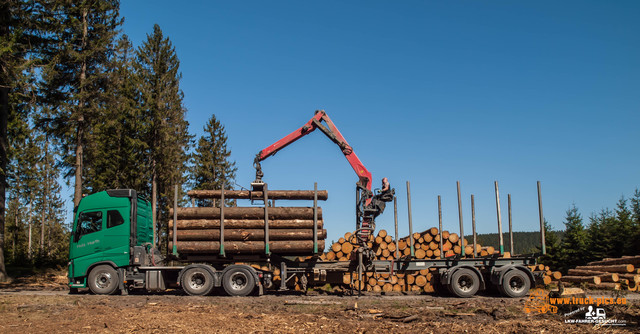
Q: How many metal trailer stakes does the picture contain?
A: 12